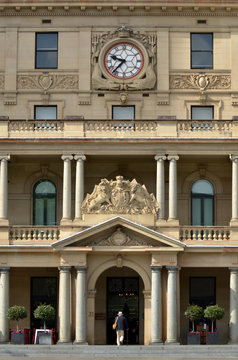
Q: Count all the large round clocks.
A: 1